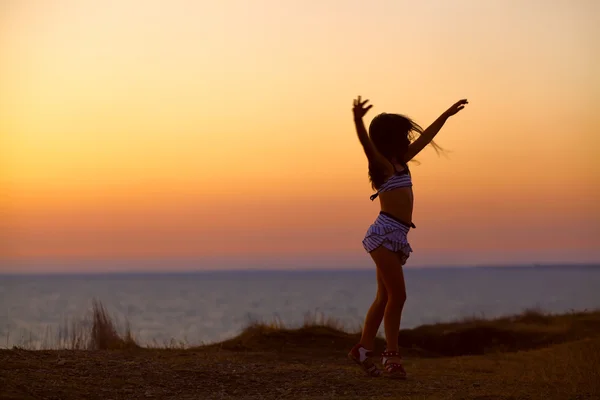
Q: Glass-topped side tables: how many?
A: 0